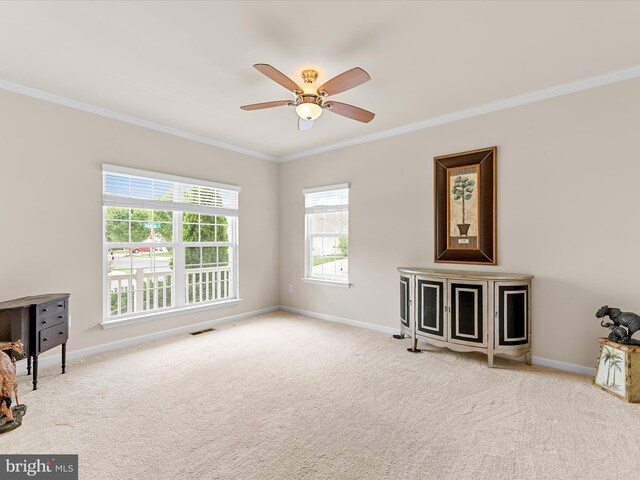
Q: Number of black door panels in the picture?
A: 4